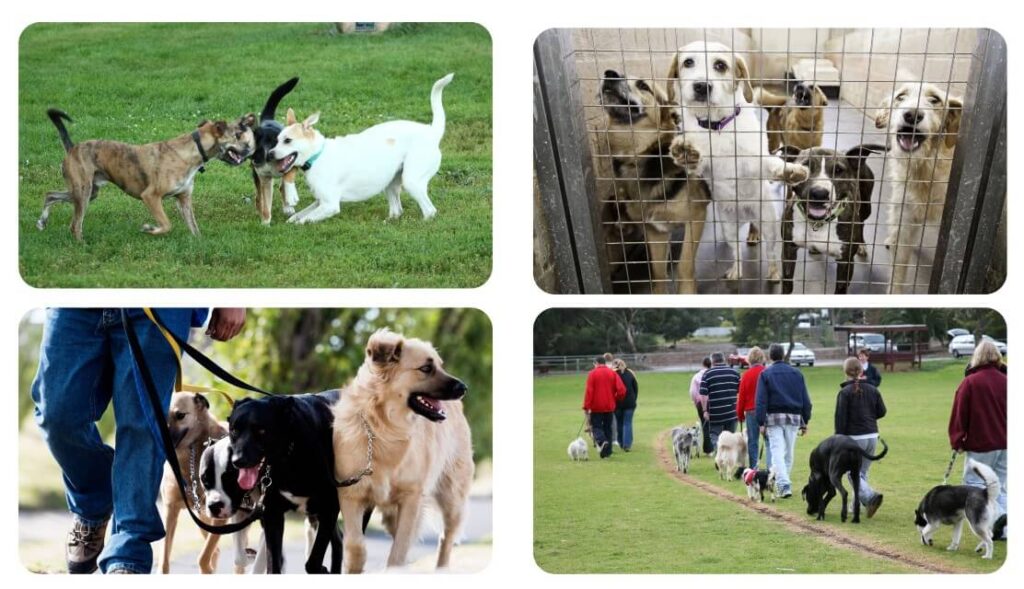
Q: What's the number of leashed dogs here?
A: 11